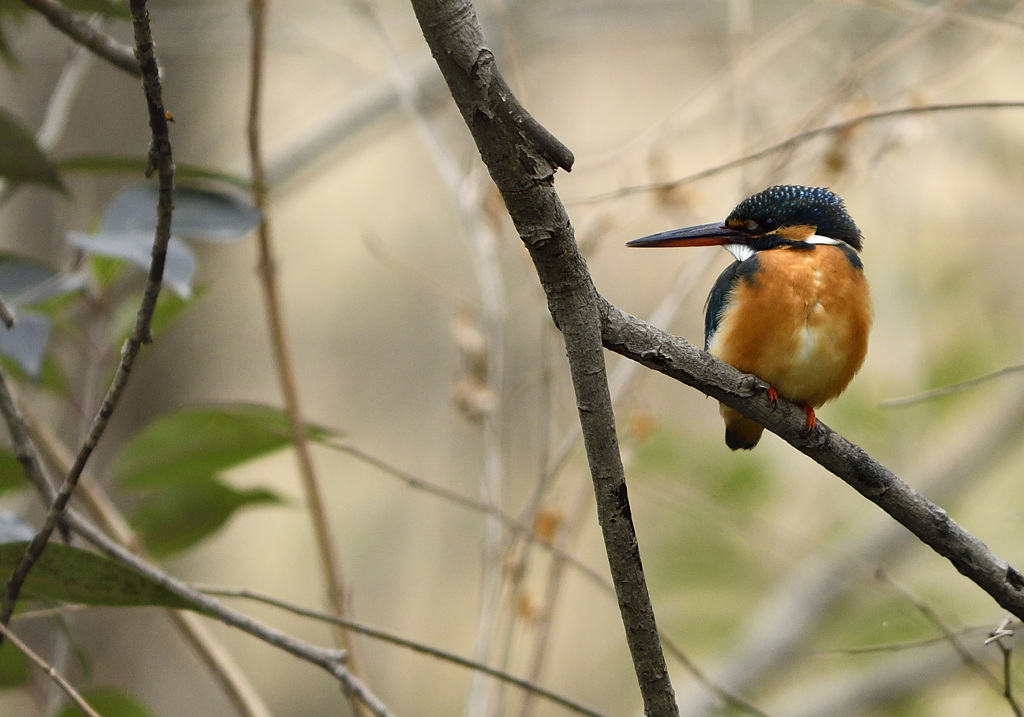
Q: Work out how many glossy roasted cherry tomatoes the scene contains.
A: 0